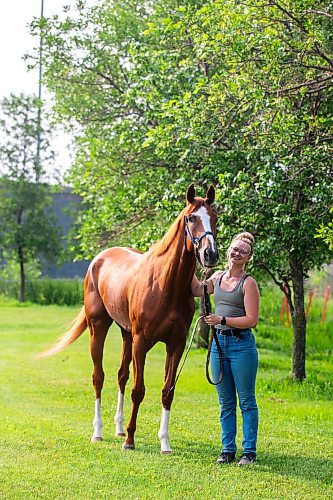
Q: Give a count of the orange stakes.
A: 4